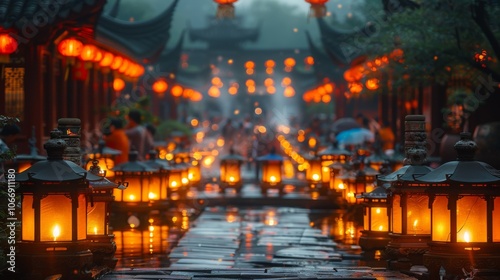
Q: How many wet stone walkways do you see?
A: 1